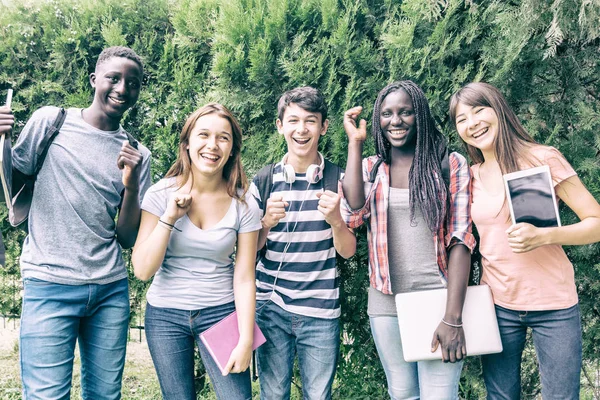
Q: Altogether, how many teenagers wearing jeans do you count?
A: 5